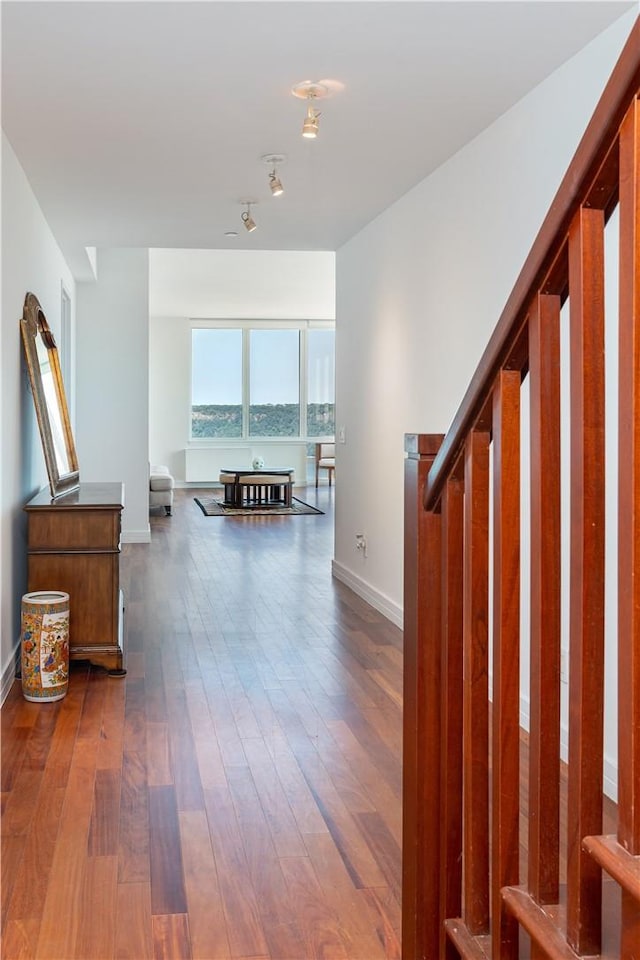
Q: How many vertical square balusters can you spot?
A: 6